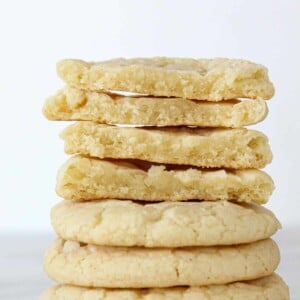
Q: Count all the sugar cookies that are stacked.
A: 7